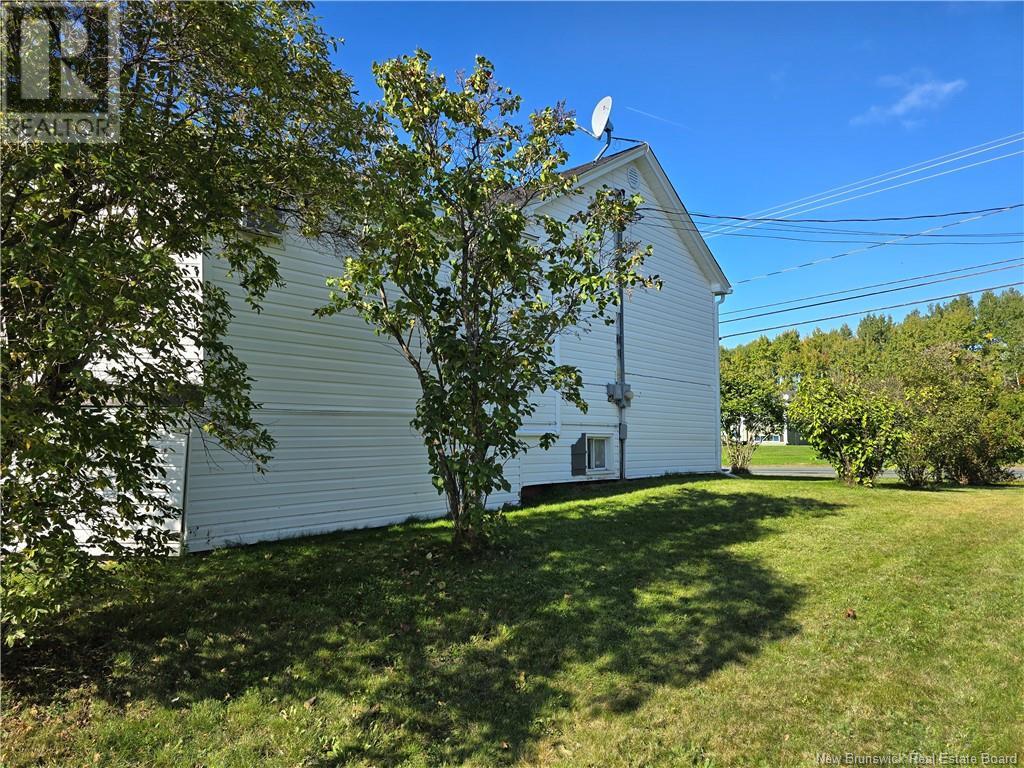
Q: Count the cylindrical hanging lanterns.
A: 0